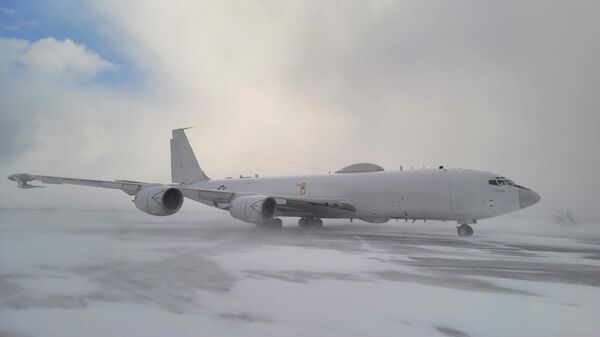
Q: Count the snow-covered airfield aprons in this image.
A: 1